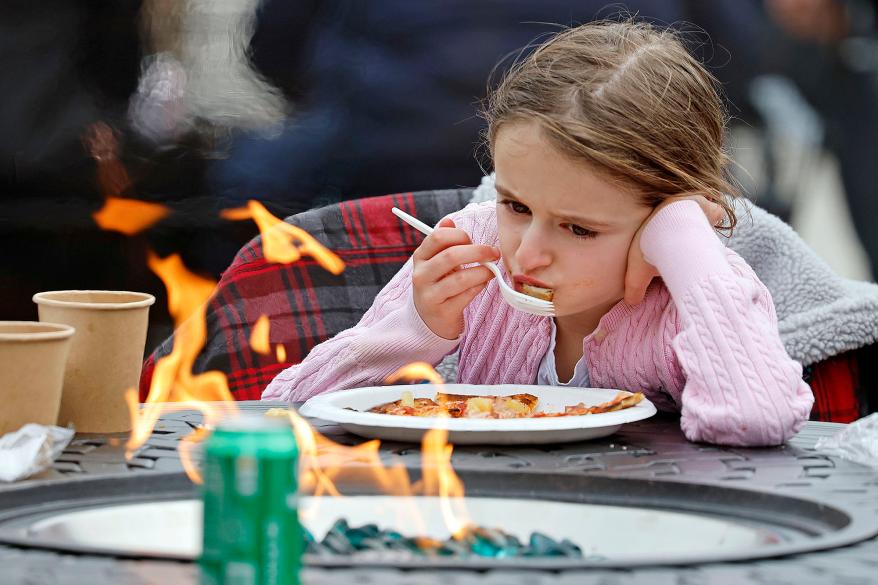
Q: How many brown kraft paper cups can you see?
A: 2